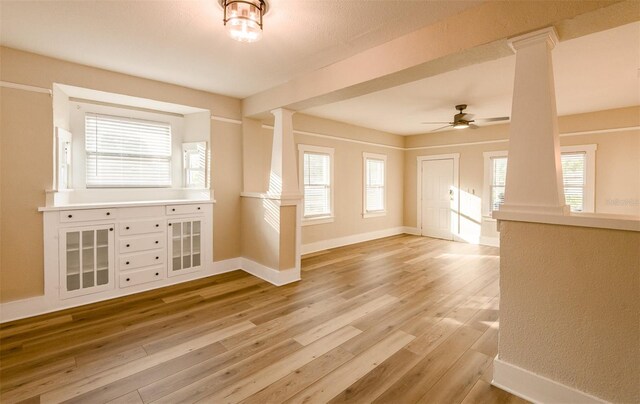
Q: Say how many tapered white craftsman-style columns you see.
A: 2